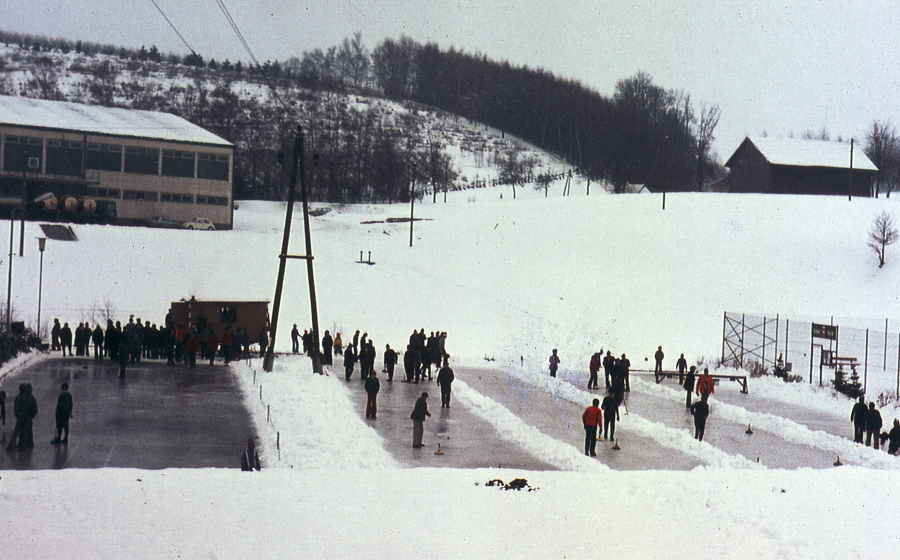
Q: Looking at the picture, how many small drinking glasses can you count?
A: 0